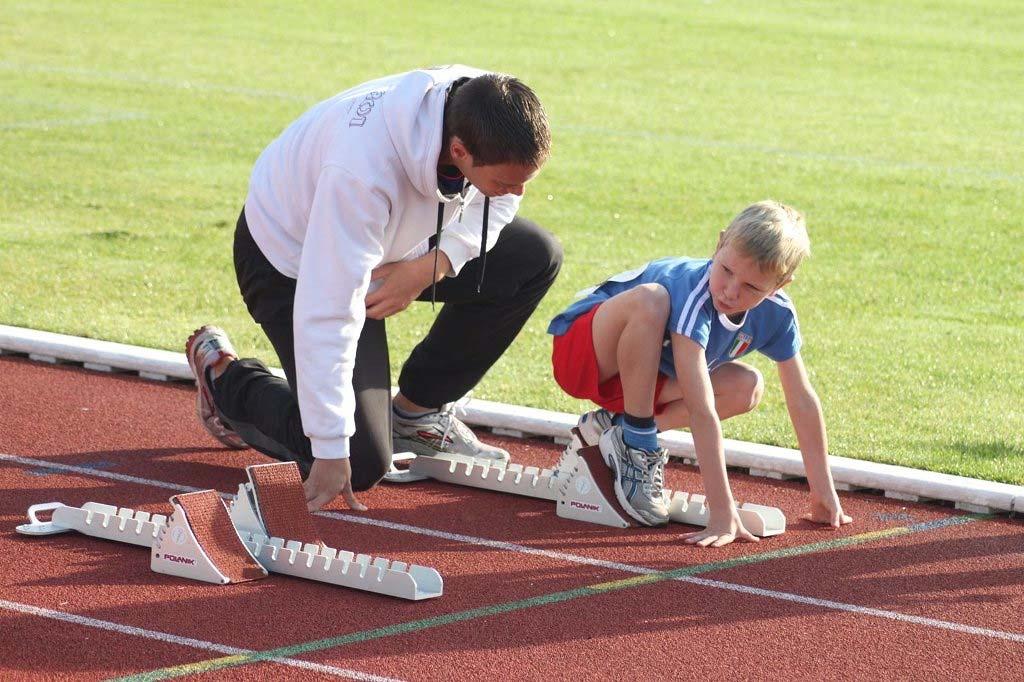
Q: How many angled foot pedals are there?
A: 4